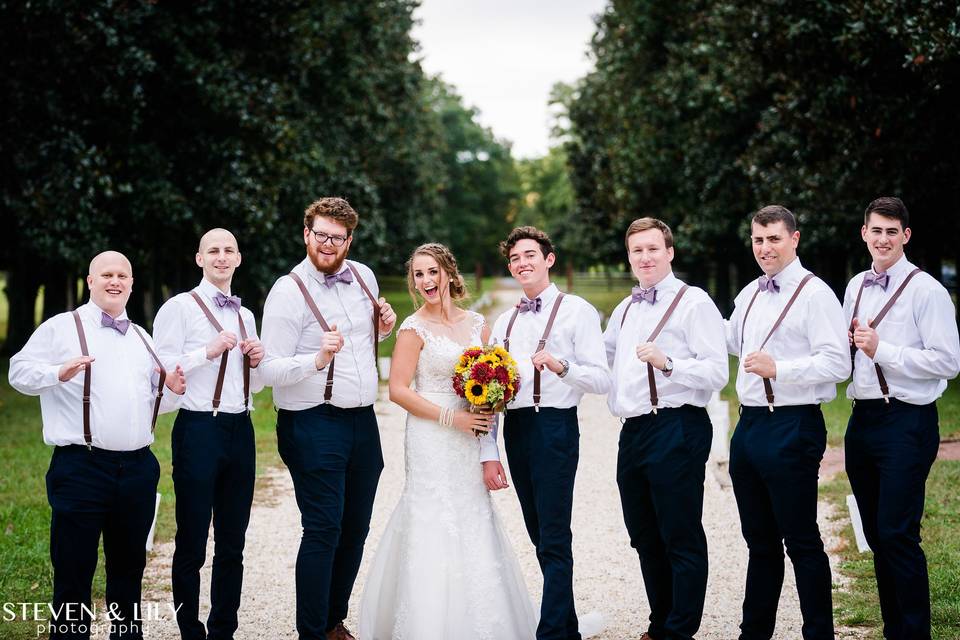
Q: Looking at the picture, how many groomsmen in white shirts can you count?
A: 7